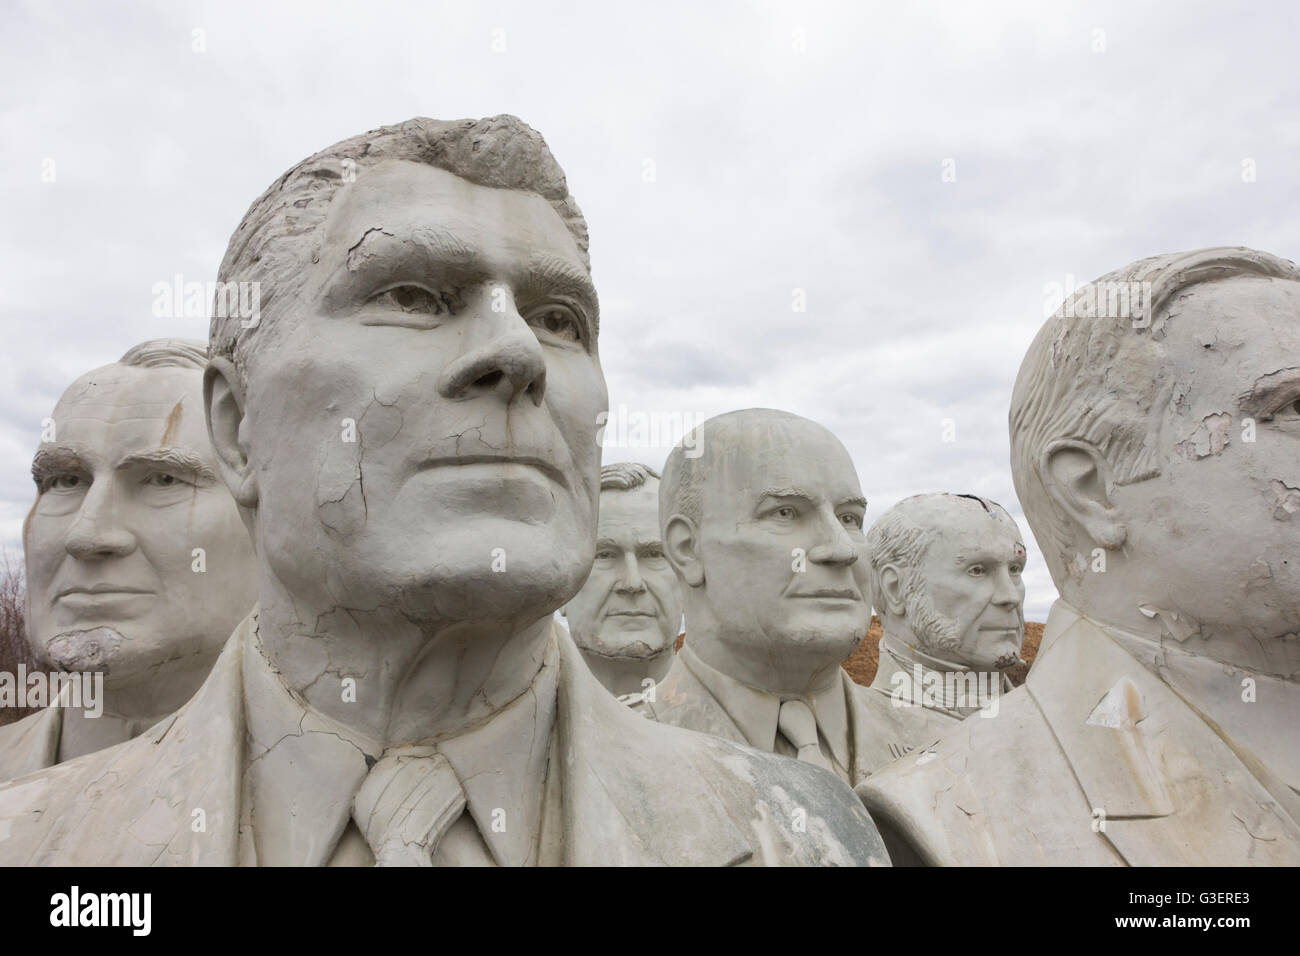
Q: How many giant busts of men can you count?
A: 6